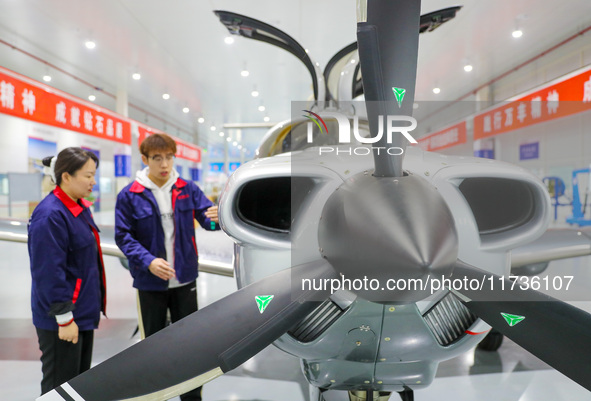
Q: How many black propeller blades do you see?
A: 3